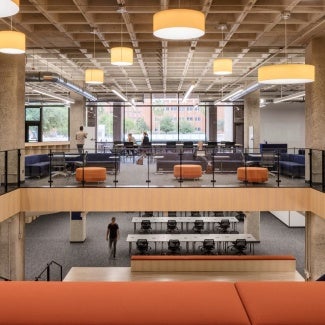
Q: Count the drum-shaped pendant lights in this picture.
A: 7